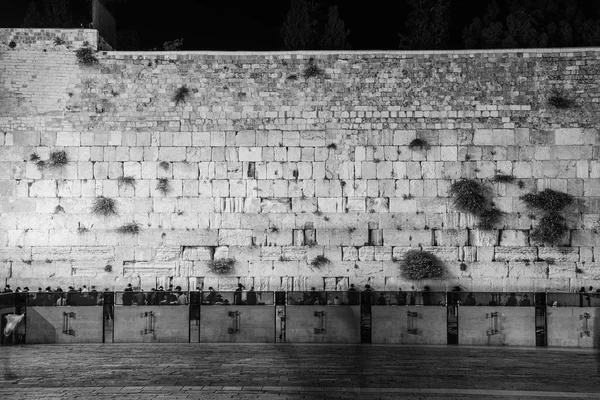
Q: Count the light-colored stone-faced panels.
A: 7